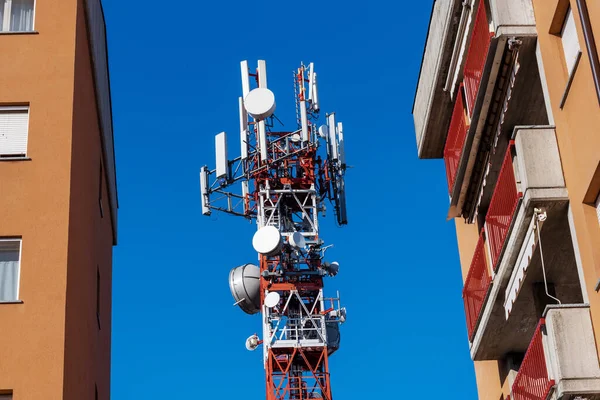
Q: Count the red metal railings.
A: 5